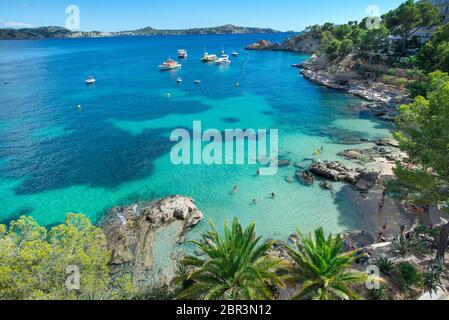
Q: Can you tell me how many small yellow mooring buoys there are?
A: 3